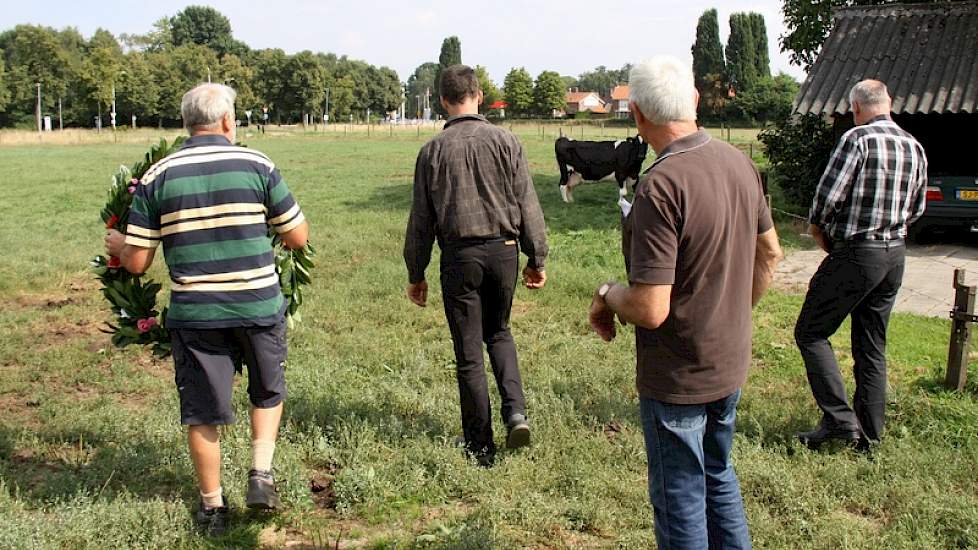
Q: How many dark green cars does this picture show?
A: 1